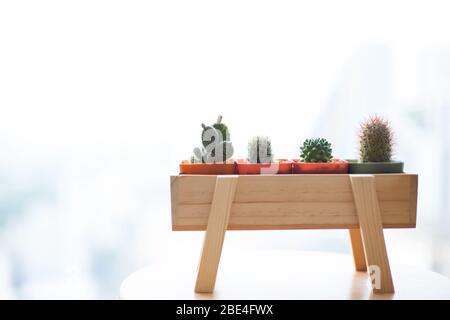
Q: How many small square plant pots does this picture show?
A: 4